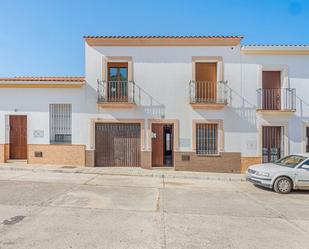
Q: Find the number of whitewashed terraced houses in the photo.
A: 3